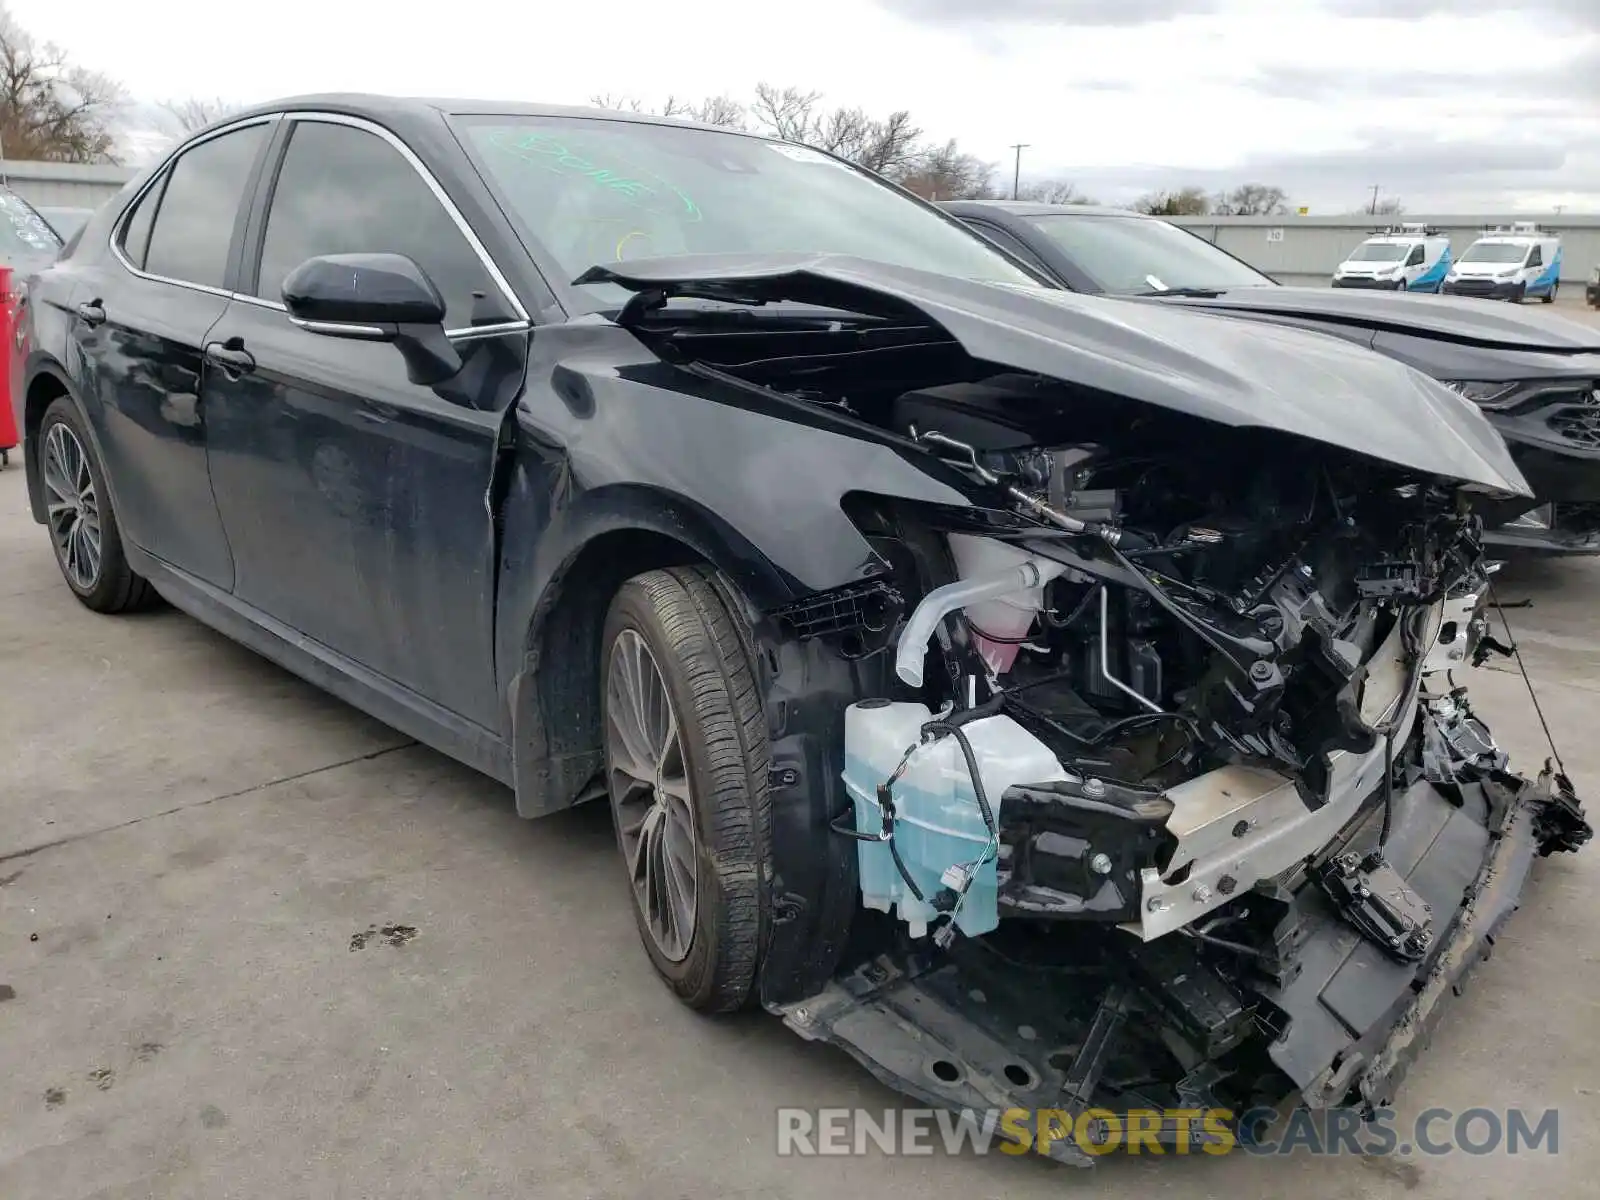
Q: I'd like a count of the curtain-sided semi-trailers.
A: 0